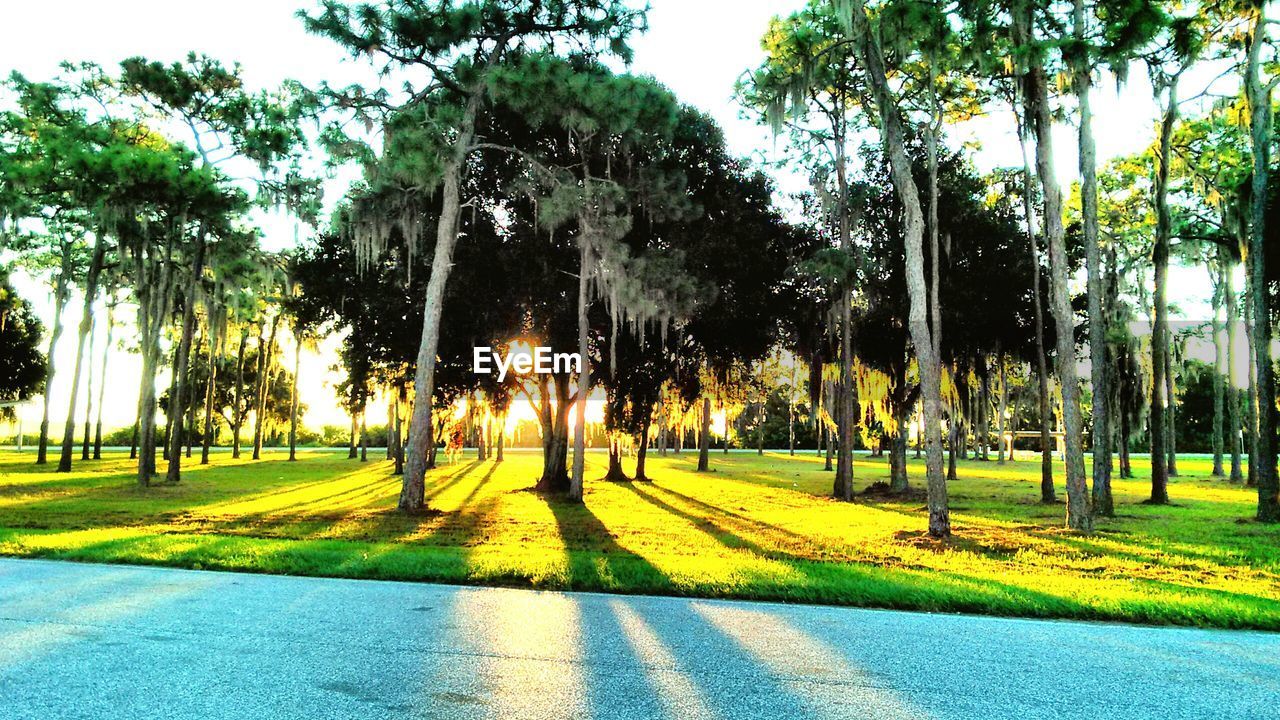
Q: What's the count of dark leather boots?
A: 0